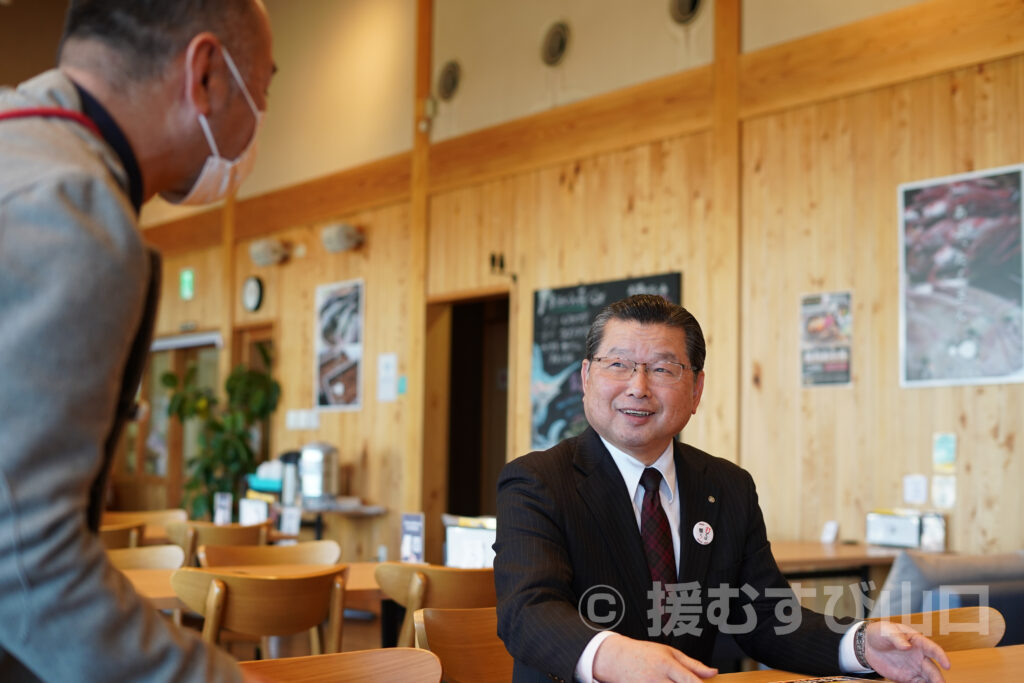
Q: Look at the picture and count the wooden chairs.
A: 10